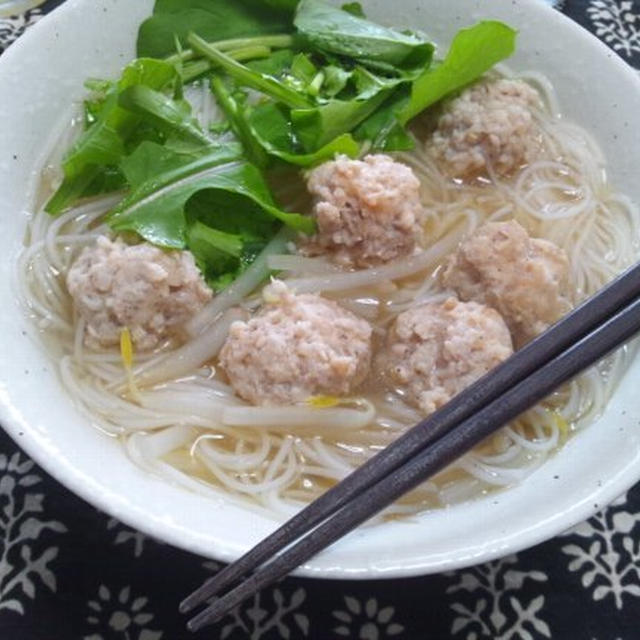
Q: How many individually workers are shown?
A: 0